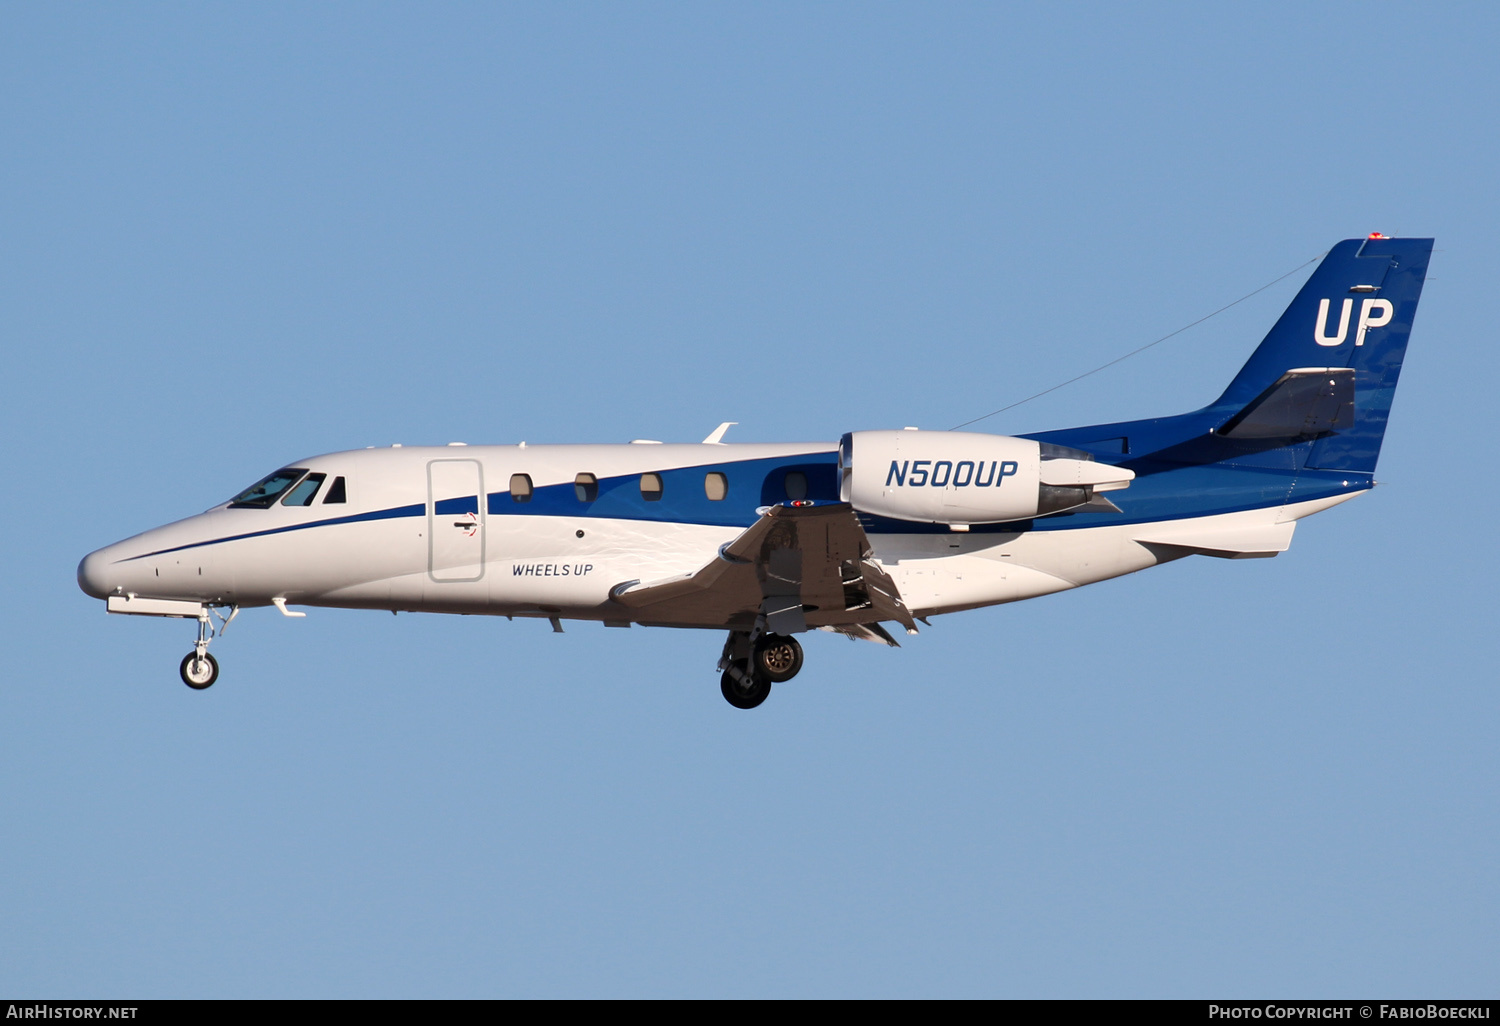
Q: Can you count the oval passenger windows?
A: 5